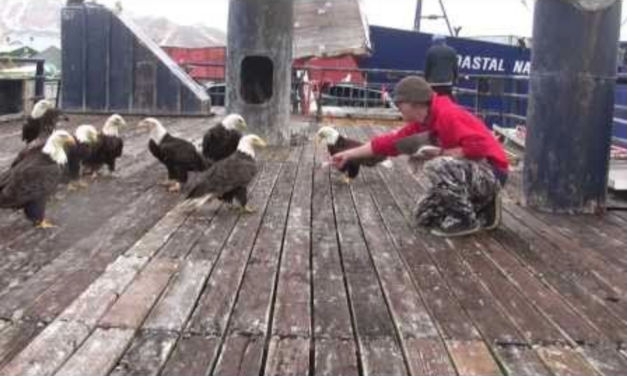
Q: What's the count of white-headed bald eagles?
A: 8